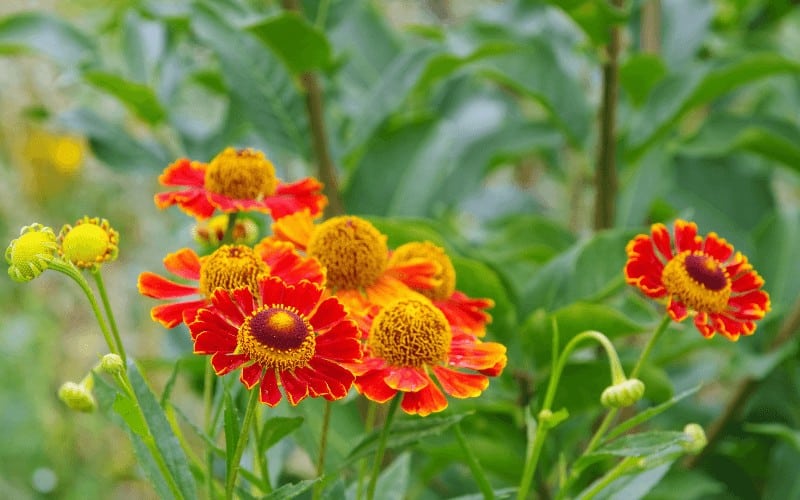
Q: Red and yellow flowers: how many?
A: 7